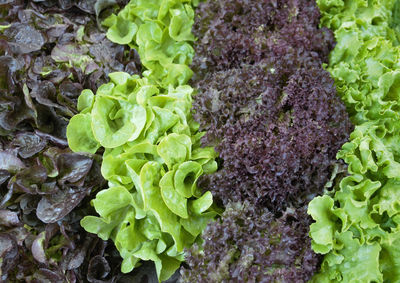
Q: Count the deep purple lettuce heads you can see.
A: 3